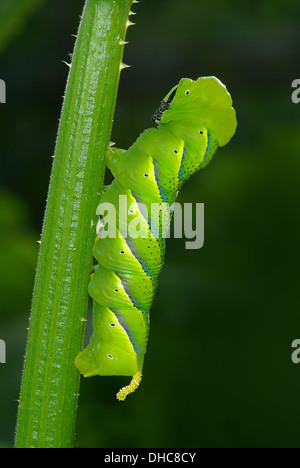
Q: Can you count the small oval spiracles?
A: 9